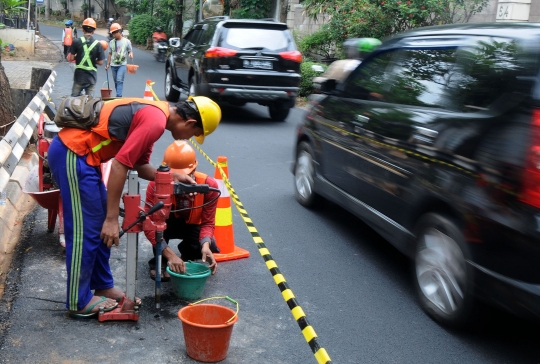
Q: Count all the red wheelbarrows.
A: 1